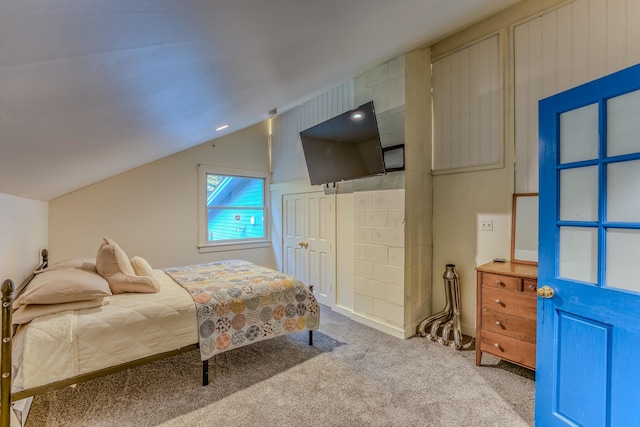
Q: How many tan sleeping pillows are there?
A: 3